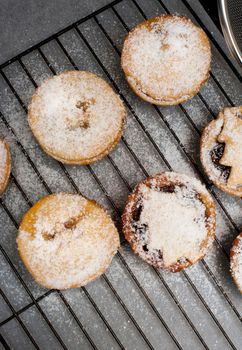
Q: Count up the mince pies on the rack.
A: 7